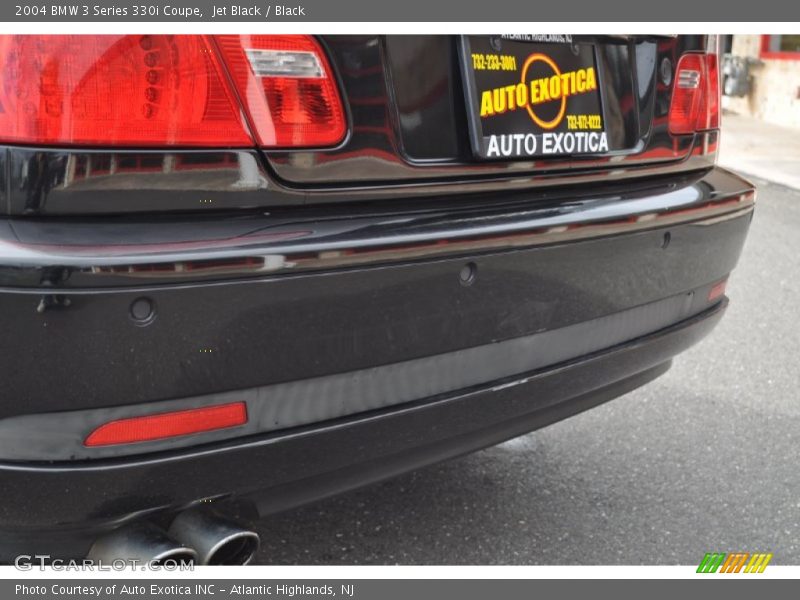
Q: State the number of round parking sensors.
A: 3